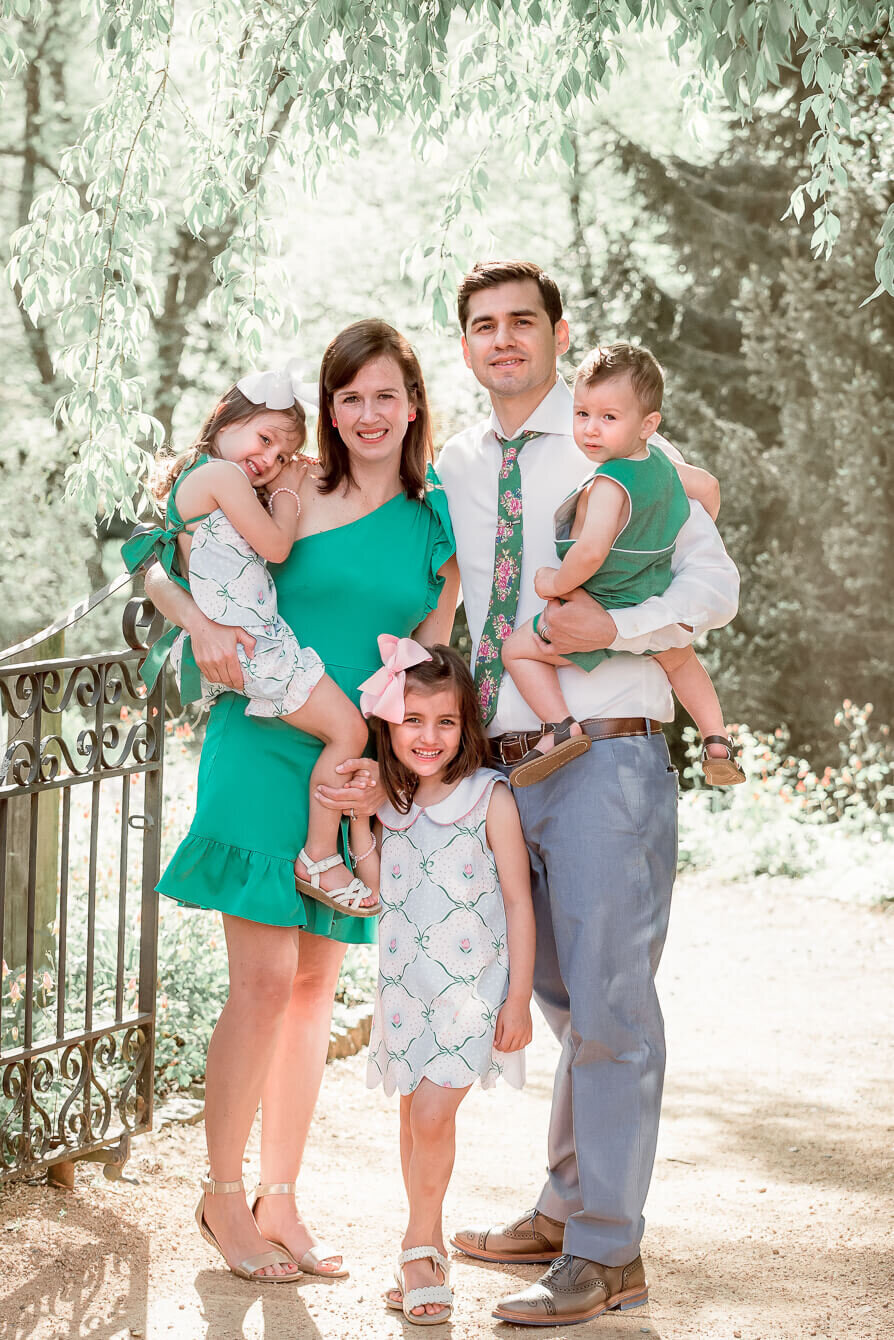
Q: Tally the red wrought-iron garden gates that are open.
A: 0